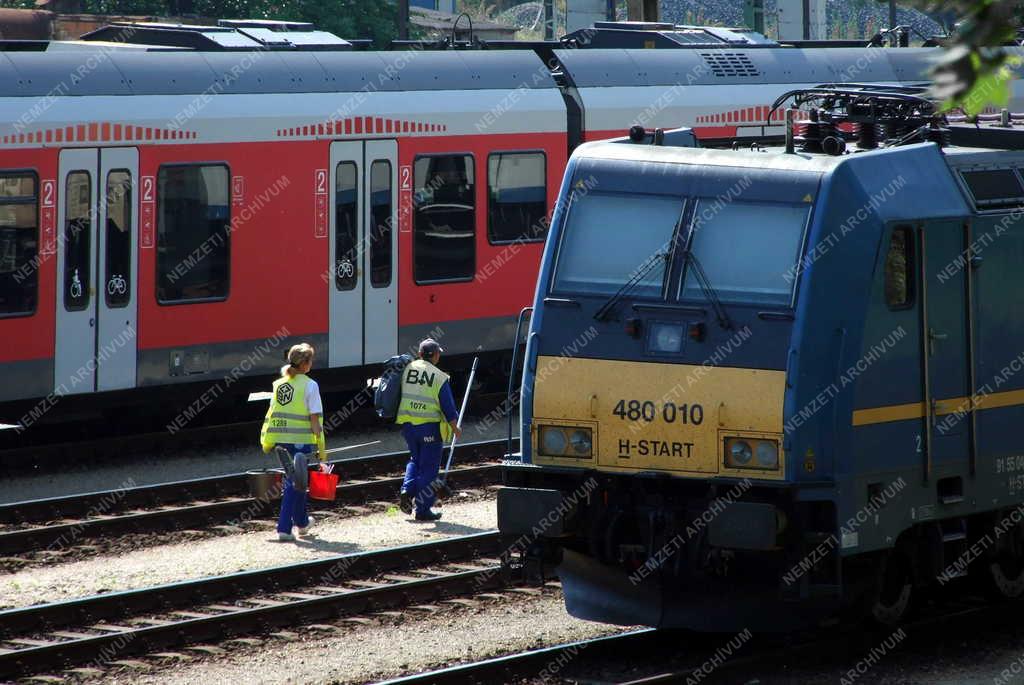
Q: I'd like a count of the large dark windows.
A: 4